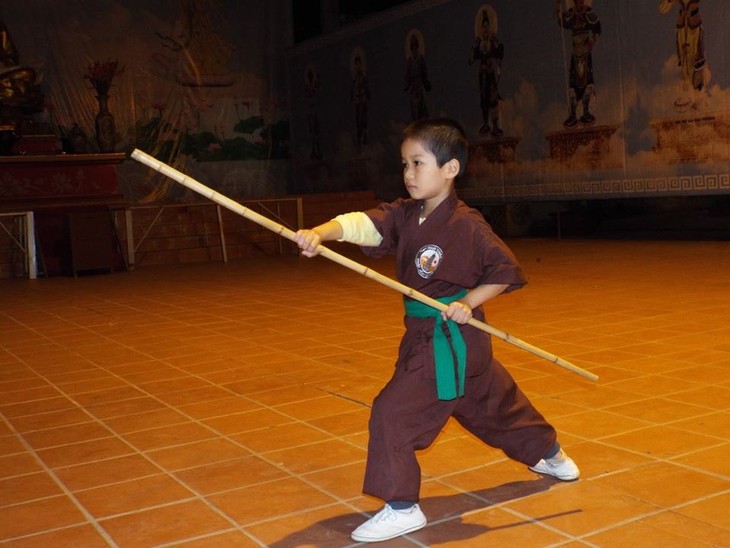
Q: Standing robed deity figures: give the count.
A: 6